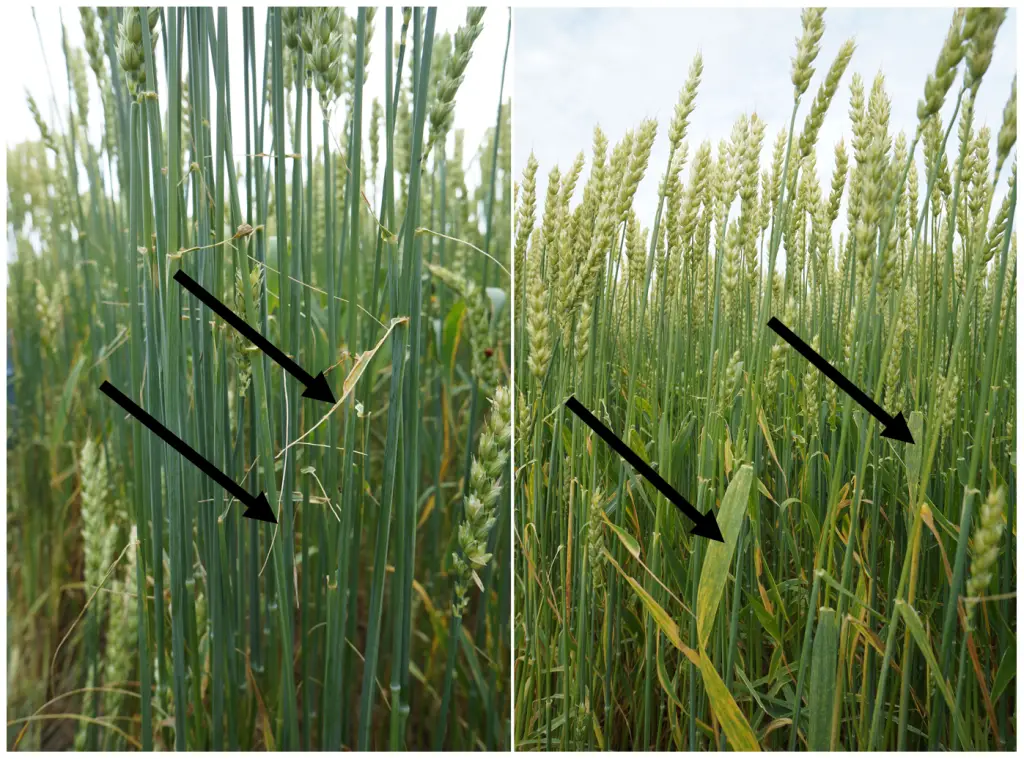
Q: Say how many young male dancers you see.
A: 0